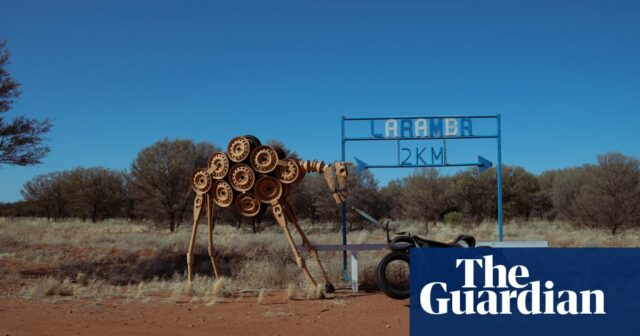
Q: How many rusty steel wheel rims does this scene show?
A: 9